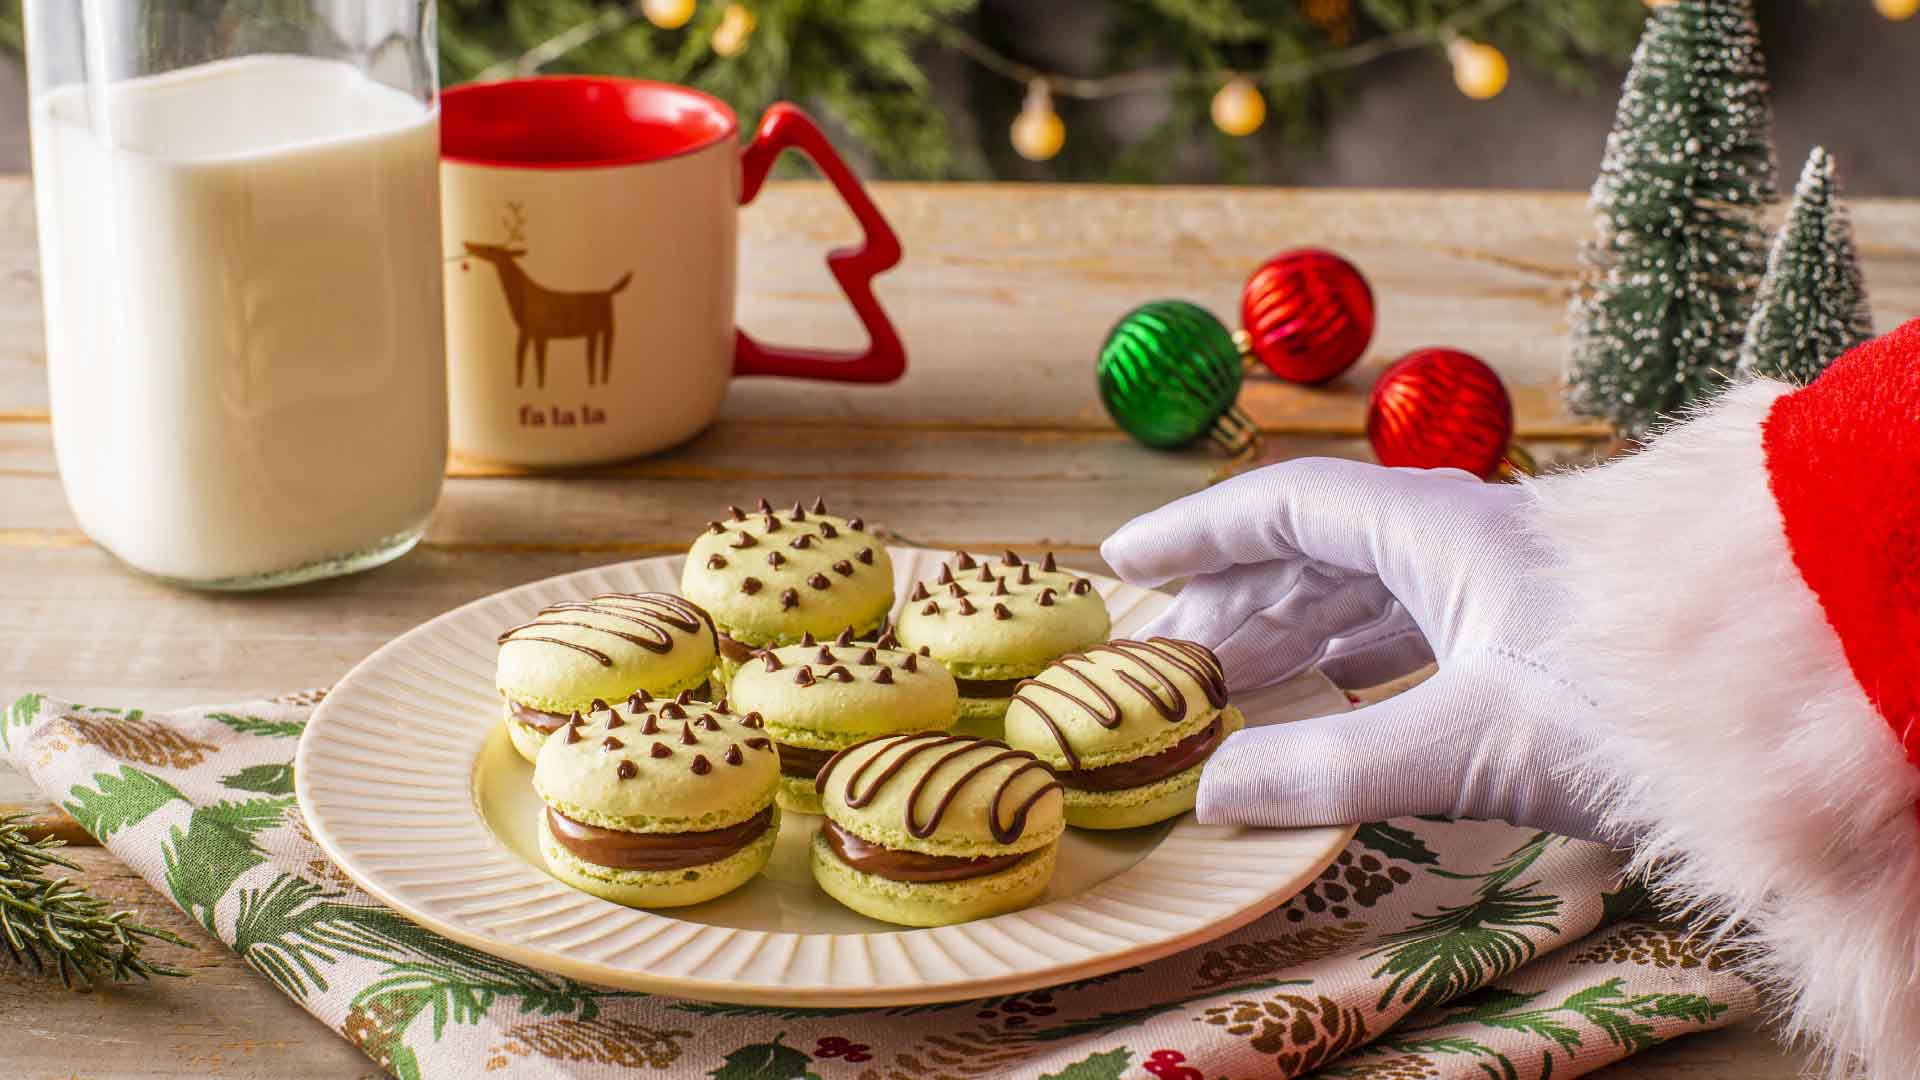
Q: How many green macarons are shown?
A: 7